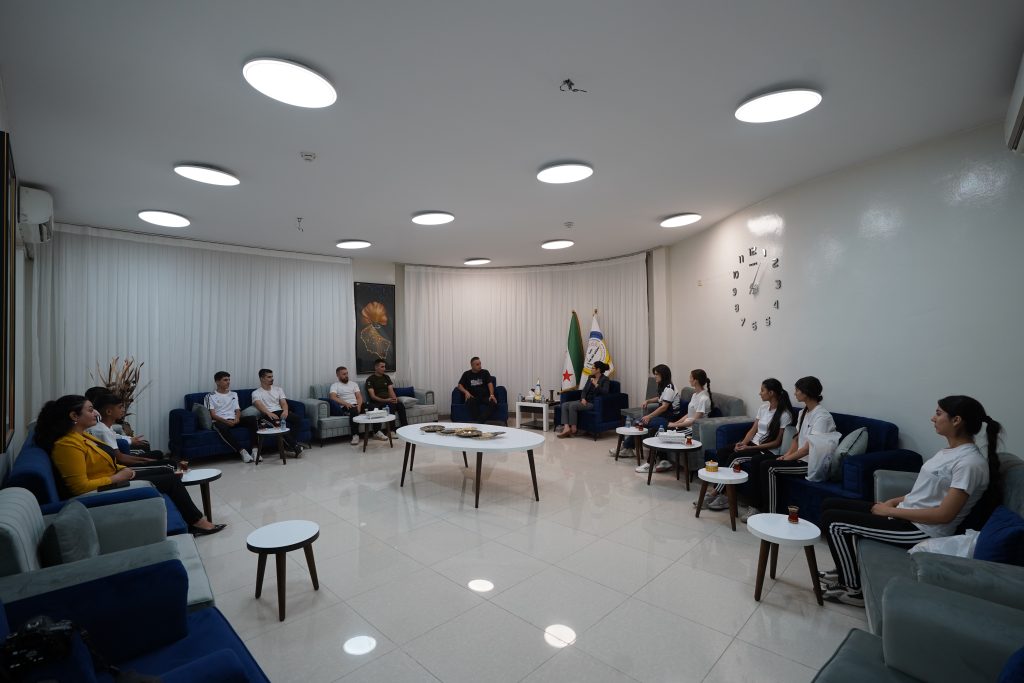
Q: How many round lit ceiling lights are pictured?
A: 10